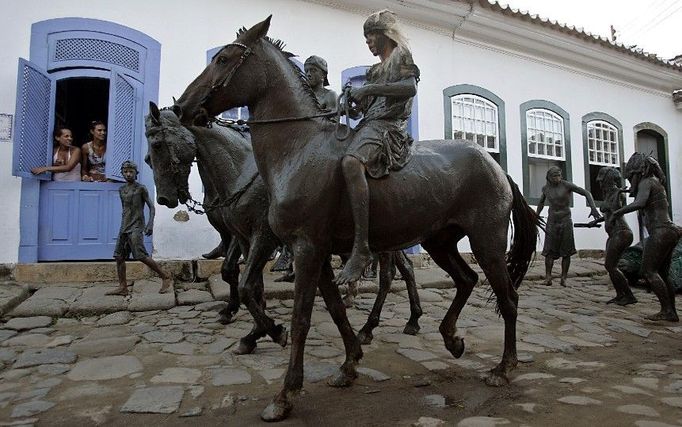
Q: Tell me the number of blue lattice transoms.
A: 1